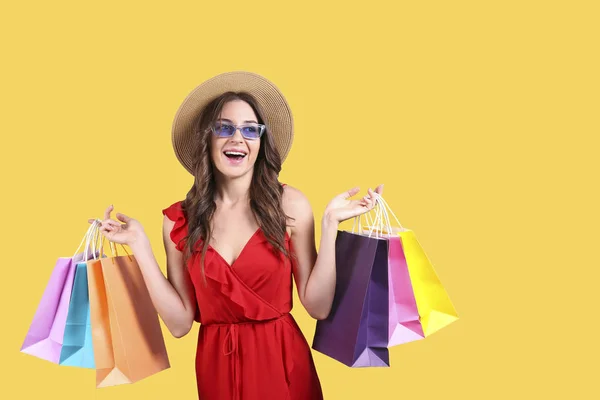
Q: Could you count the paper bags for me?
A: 6